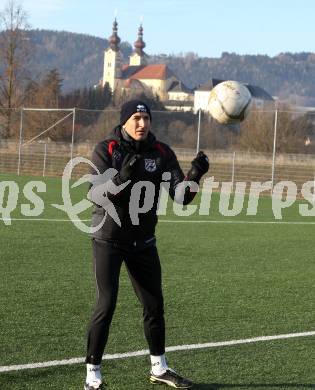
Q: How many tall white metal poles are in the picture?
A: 4